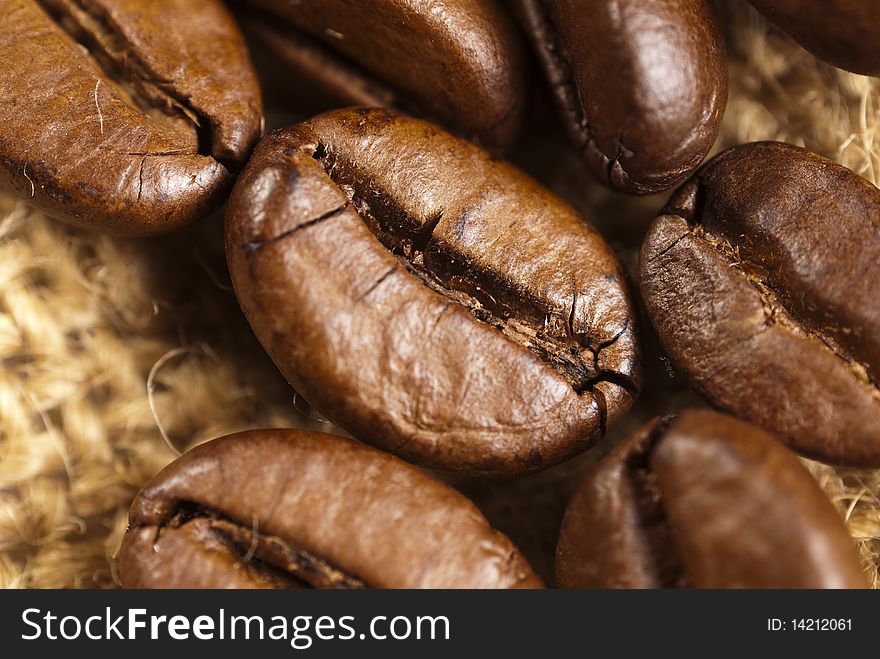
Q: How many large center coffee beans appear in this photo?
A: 1